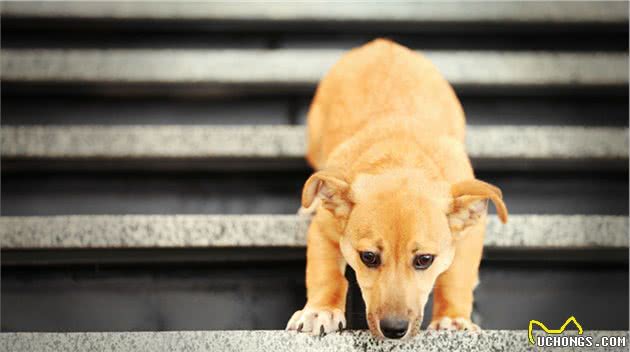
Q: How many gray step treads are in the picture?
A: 5